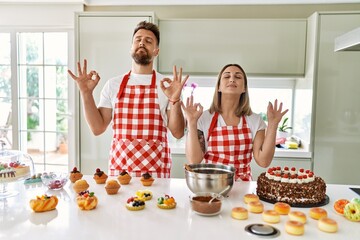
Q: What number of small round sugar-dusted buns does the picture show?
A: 9